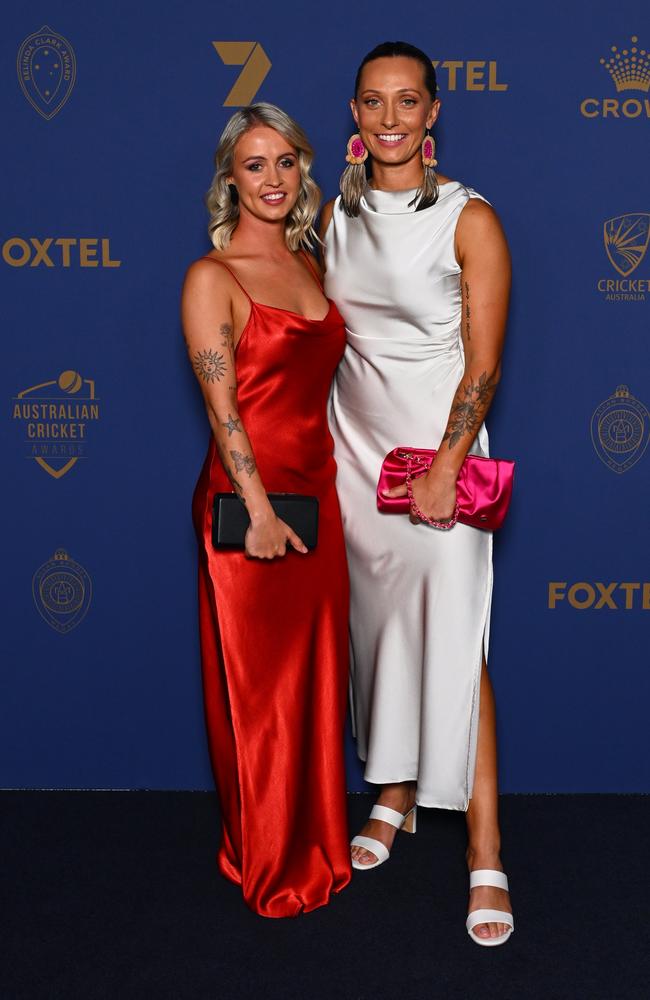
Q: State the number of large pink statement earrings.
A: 2